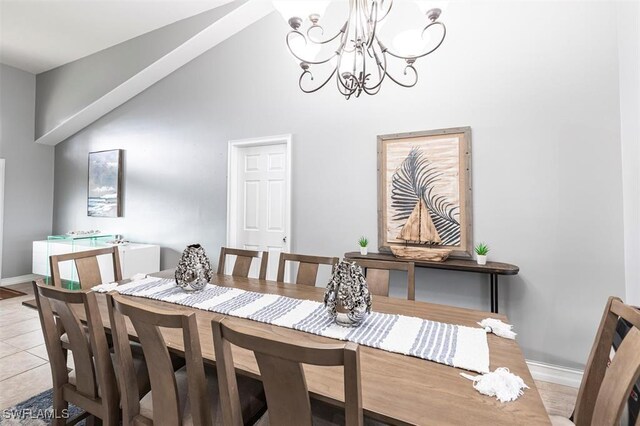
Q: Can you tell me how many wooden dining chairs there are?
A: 8